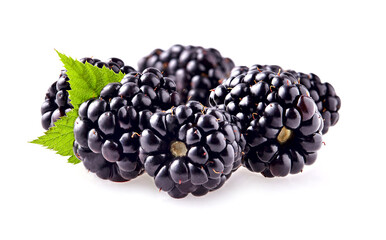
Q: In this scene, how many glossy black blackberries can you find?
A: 6